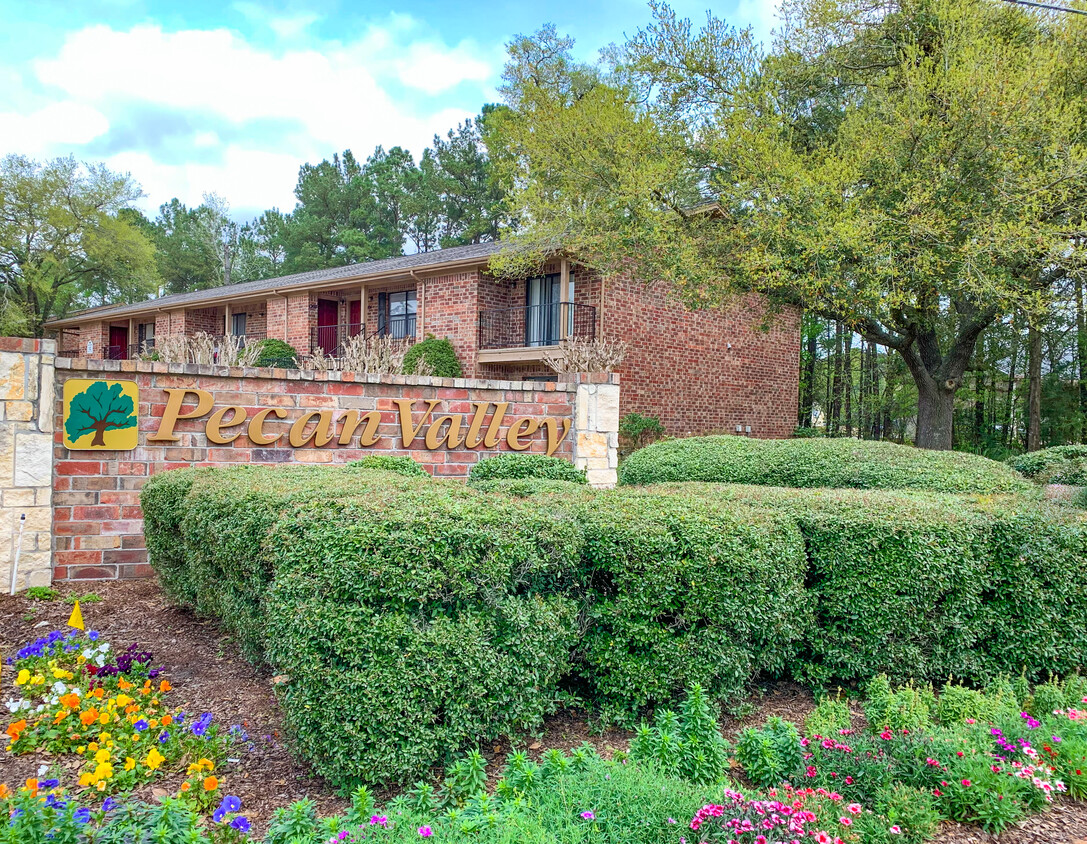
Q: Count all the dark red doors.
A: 3